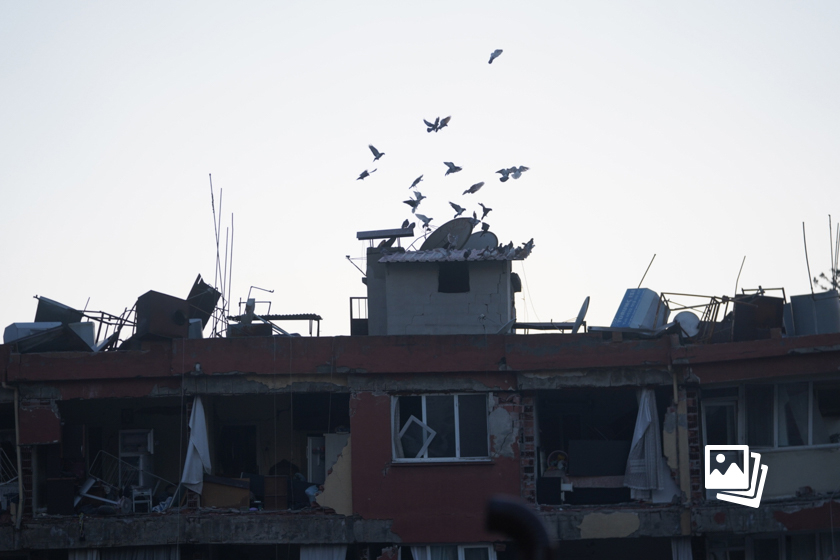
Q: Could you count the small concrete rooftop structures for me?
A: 1